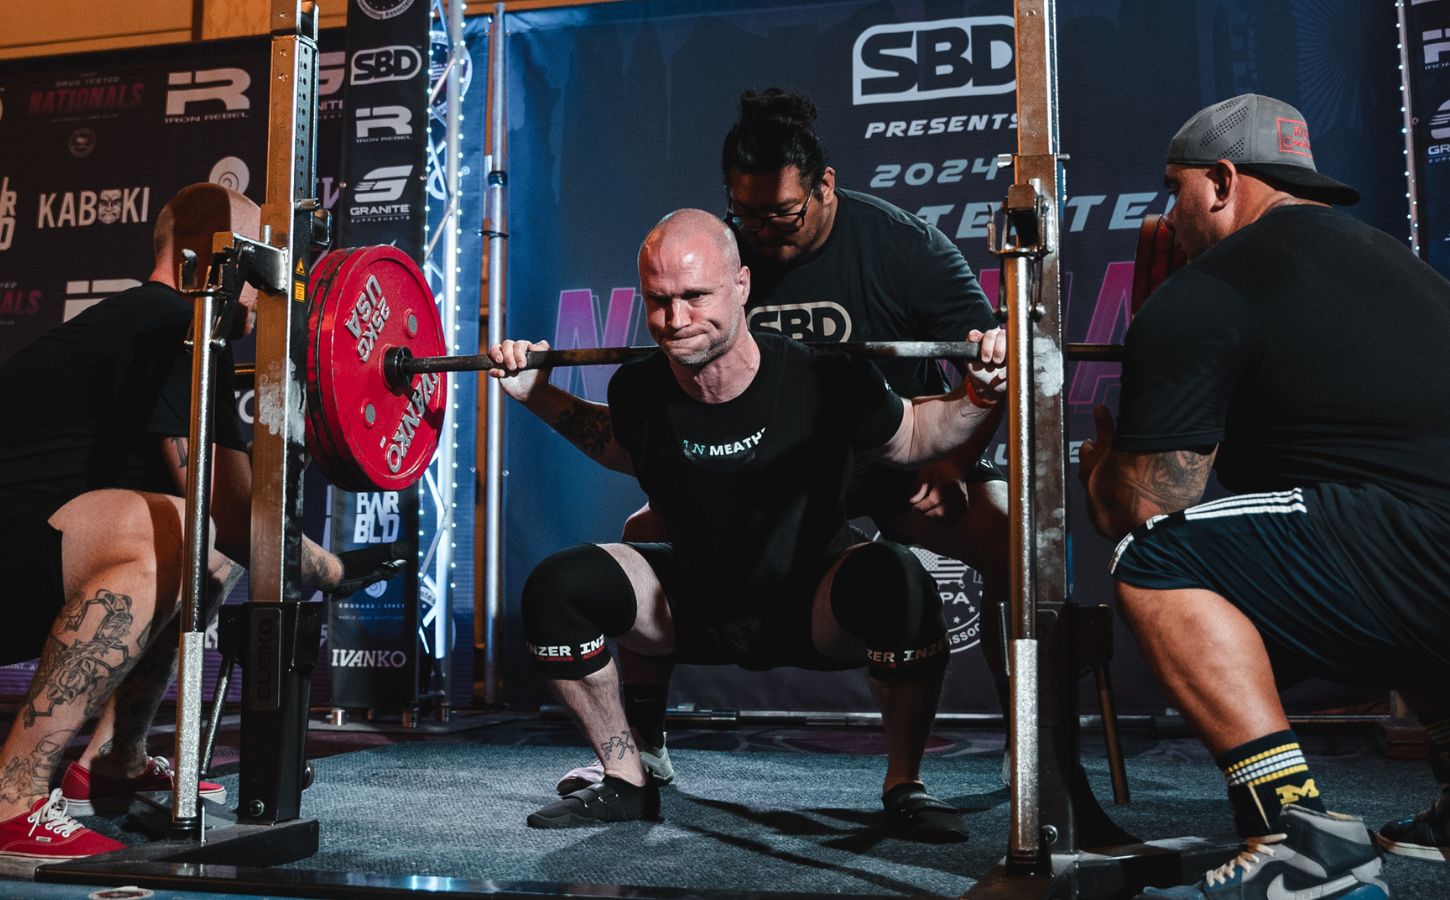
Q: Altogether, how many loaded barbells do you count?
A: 1